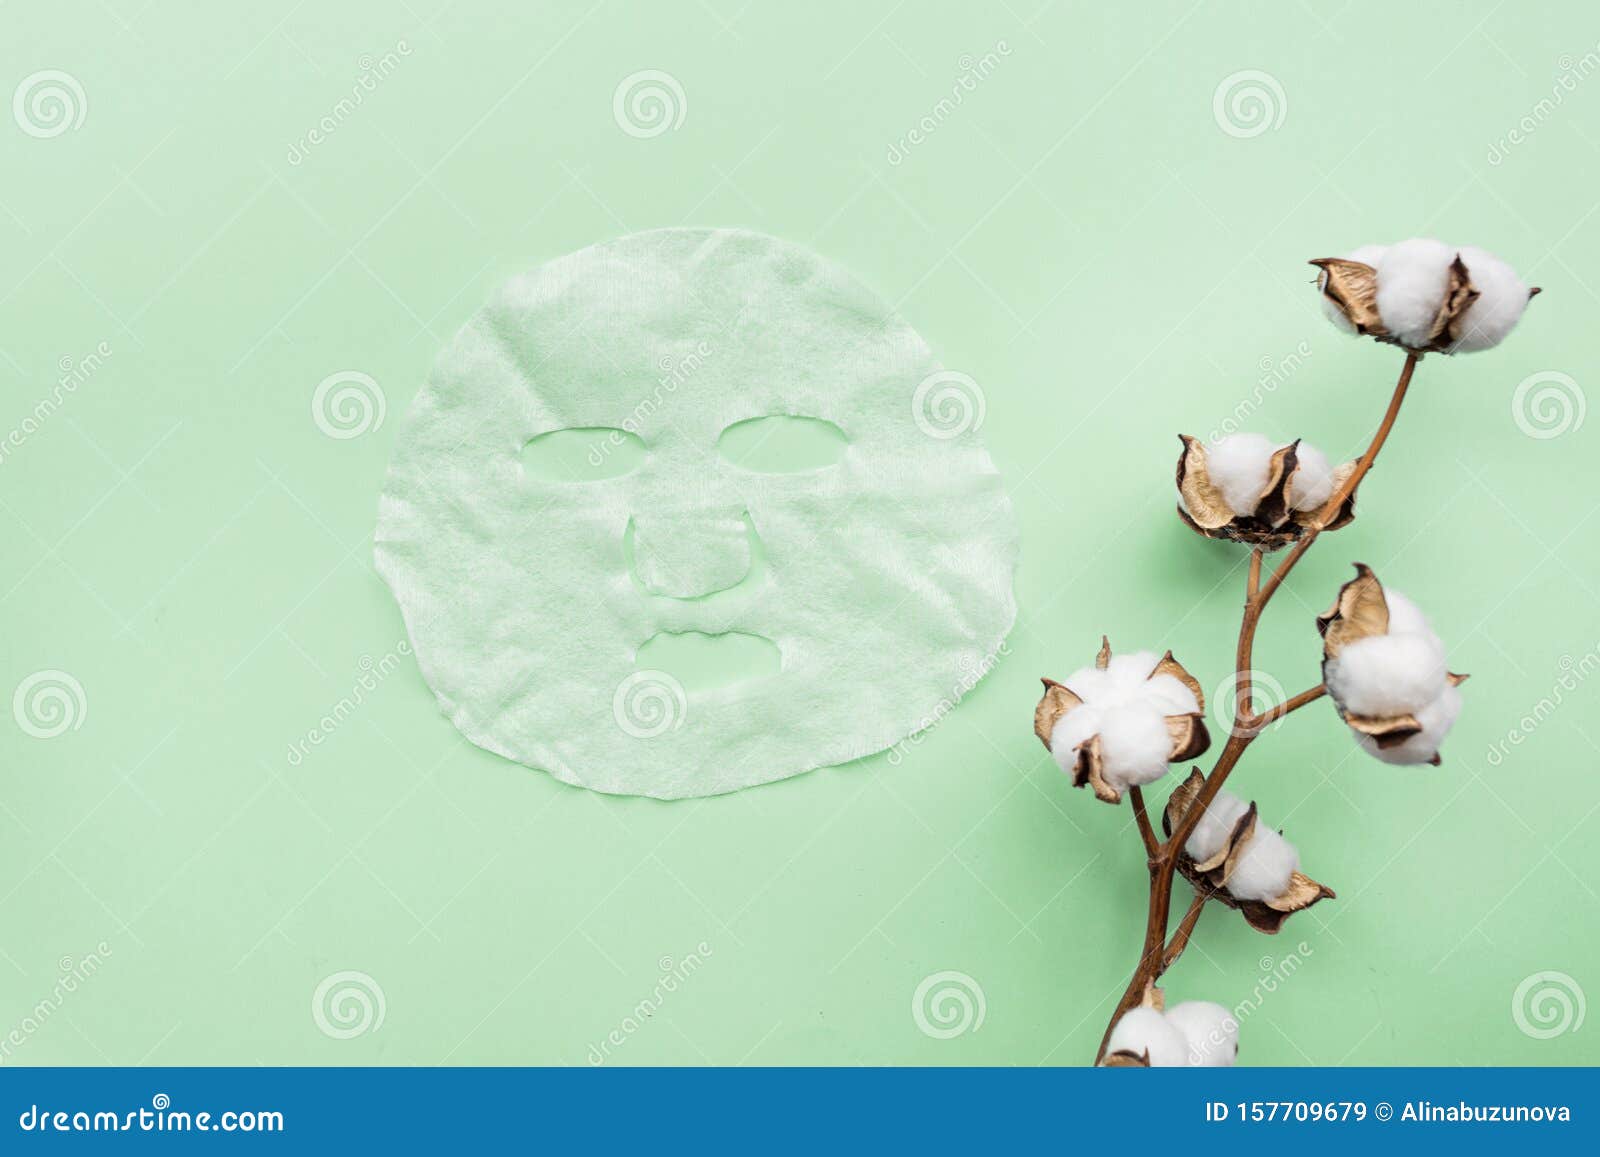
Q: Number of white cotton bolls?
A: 6